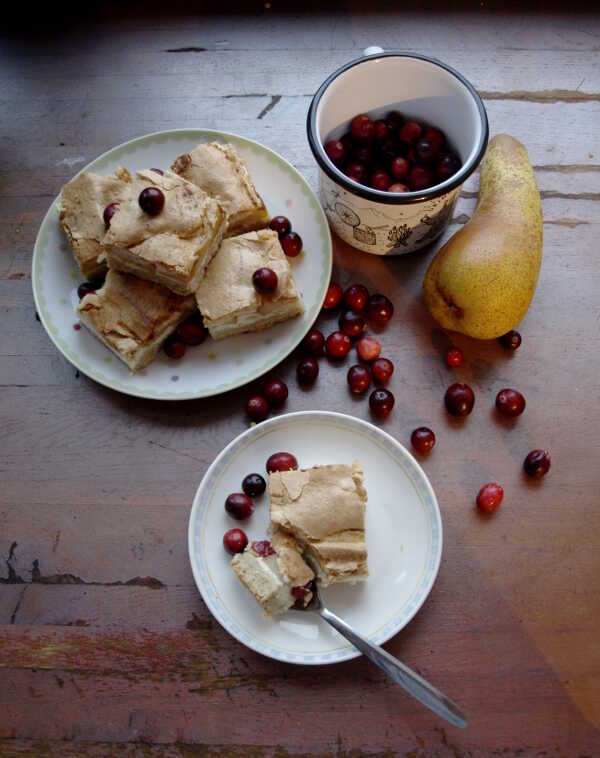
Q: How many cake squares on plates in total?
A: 6